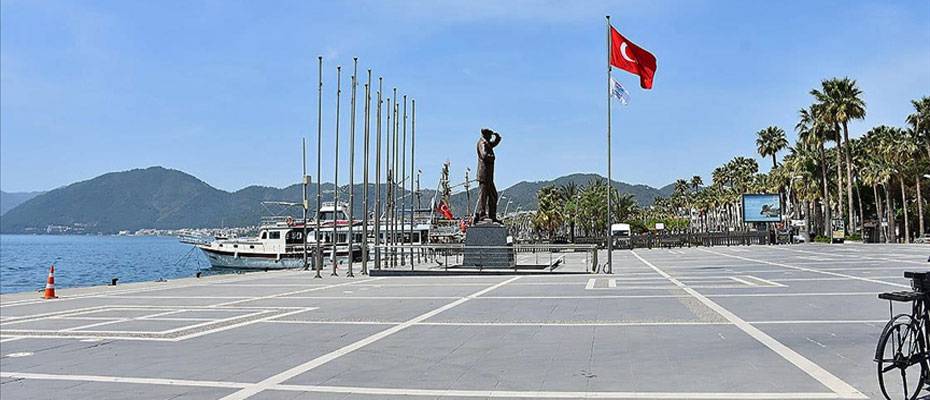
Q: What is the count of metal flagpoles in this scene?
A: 14